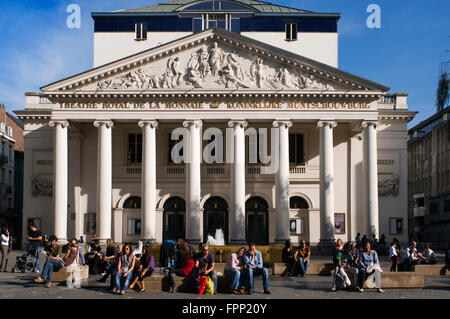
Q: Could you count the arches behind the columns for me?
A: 5